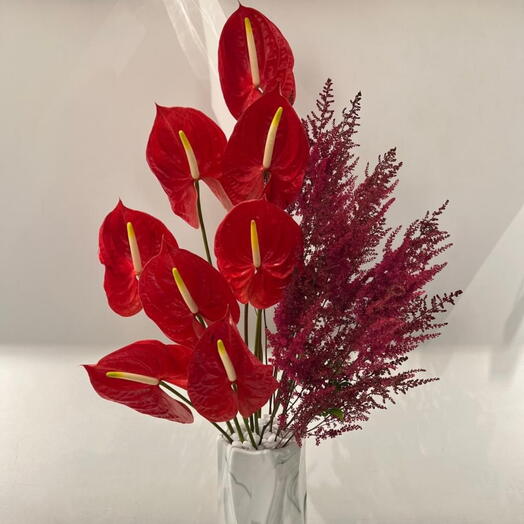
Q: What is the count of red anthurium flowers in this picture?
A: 8